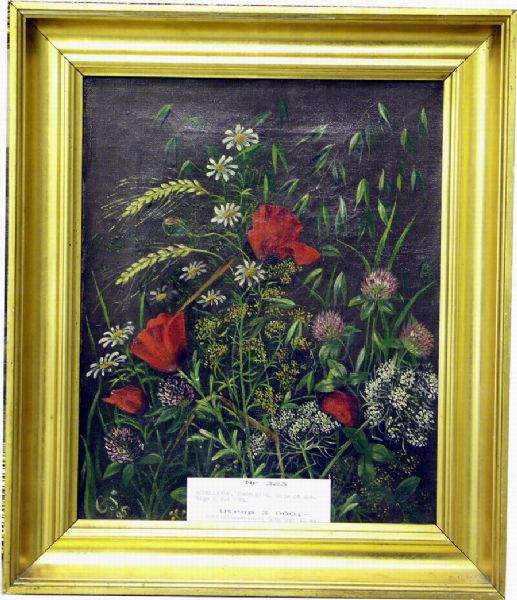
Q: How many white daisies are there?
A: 9